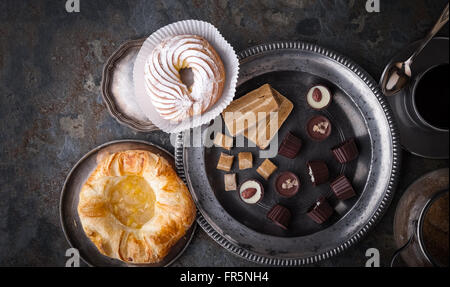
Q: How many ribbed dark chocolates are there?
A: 6